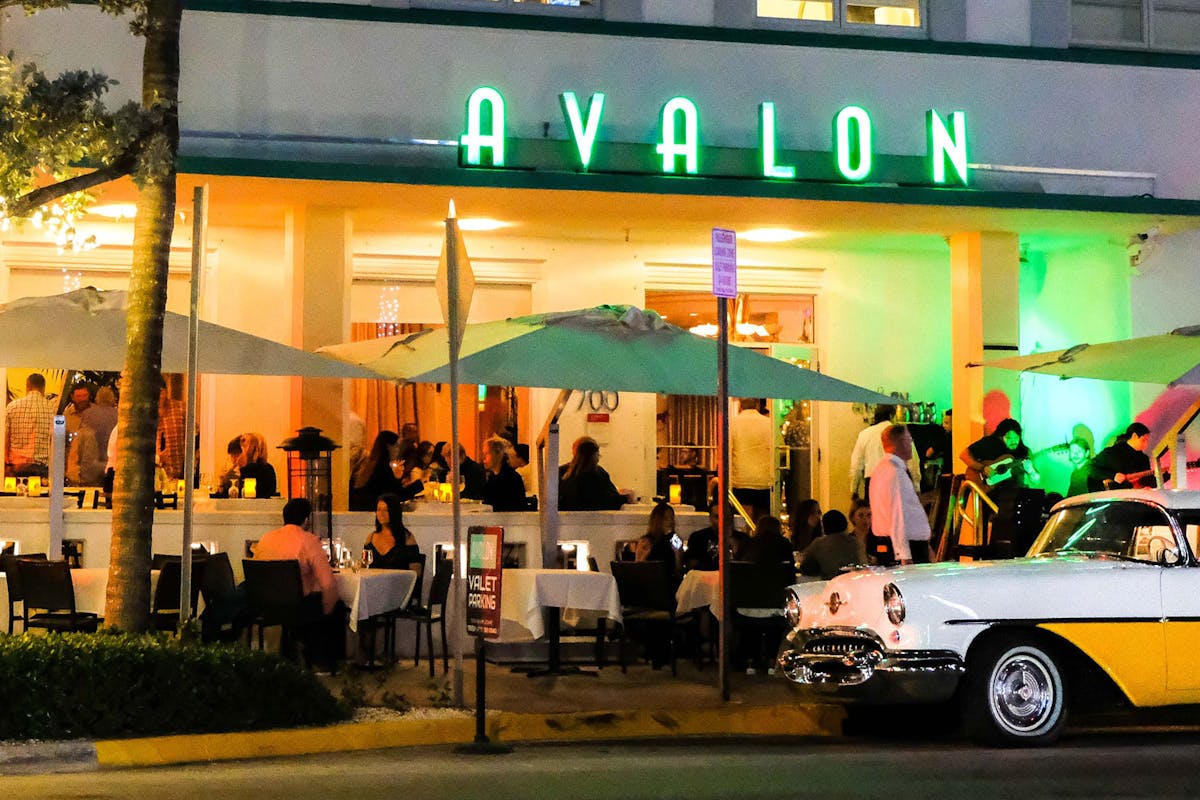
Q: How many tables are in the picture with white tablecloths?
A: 4